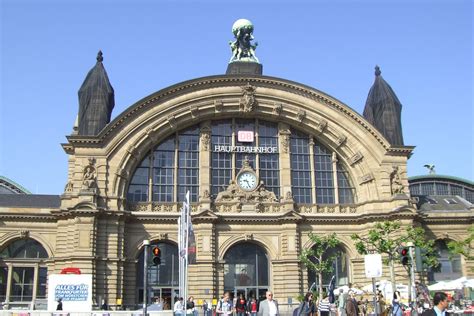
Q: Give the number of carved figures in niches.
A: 2